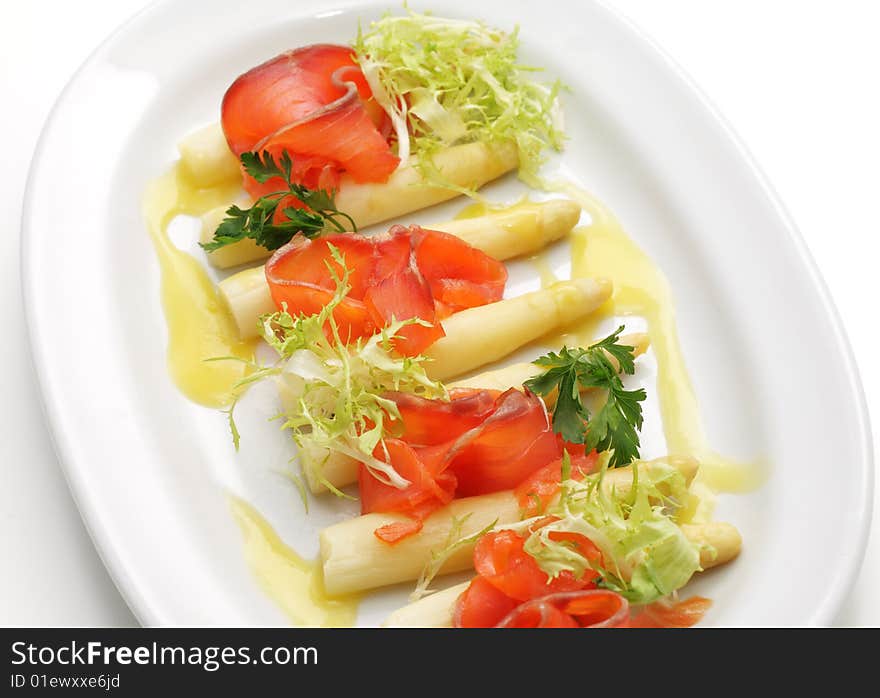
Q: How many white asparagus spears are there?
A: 7